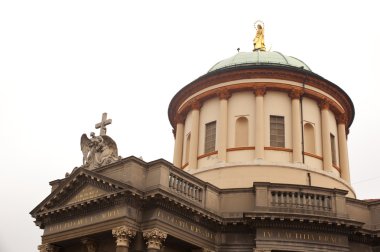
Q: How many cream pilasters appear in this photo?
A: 7